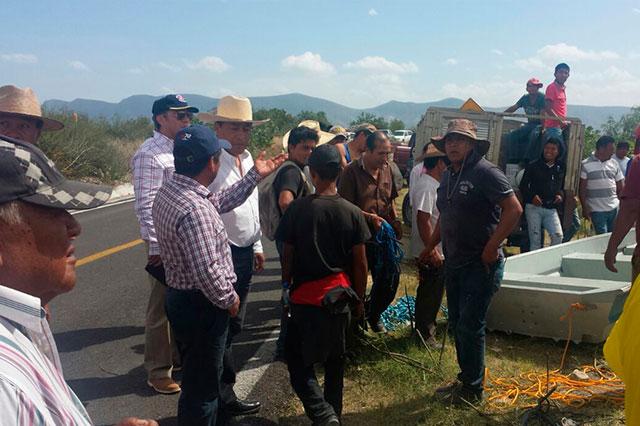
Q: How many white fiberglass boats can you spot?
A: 1